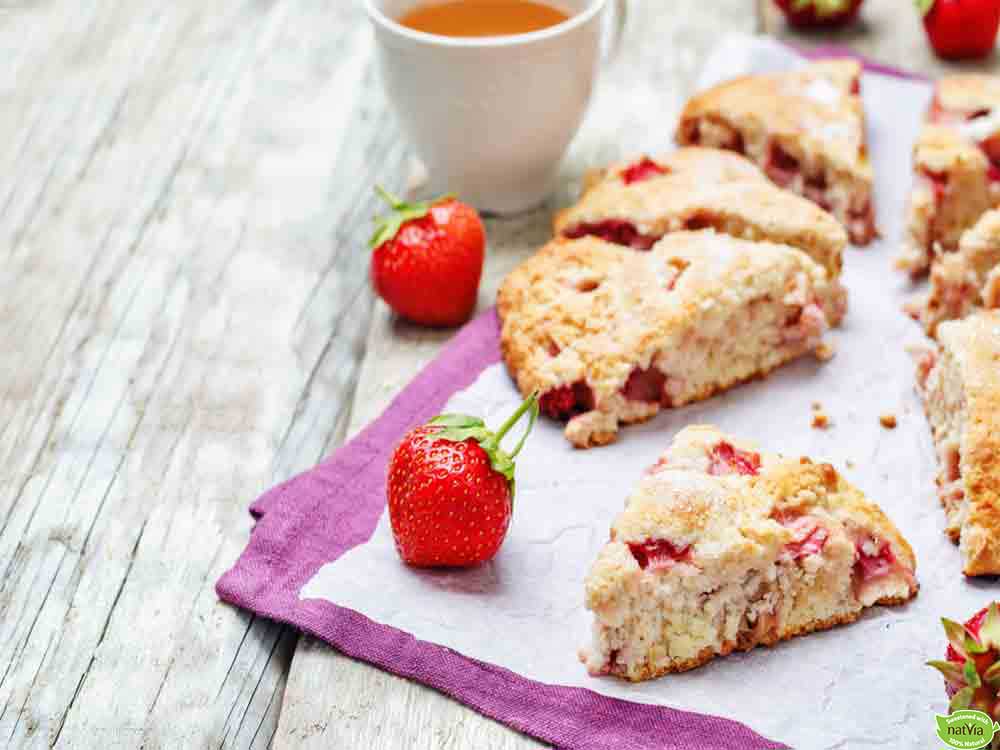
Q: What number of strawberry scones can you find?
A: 7